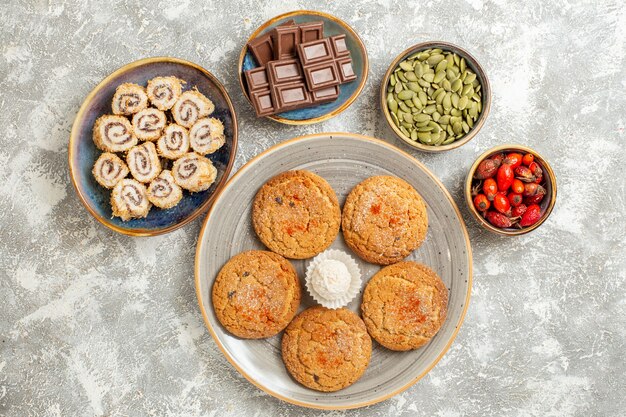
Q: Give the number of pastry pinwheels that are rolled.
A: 12